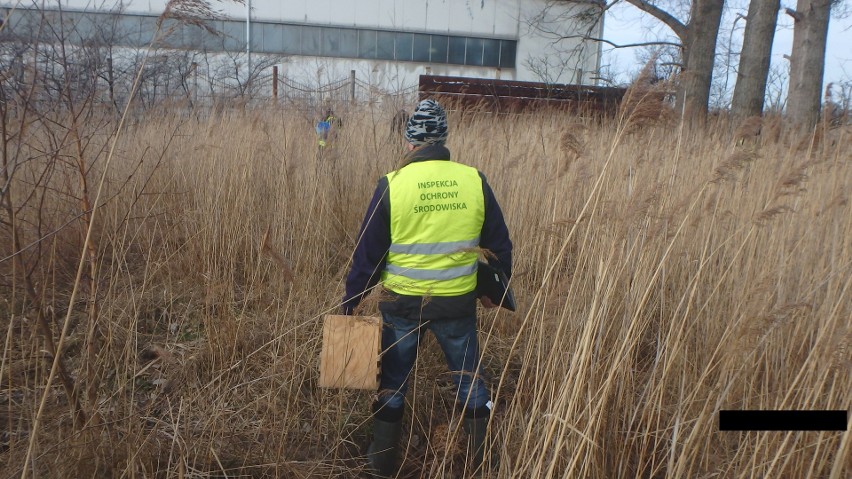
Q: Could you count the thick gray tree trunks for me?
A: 3